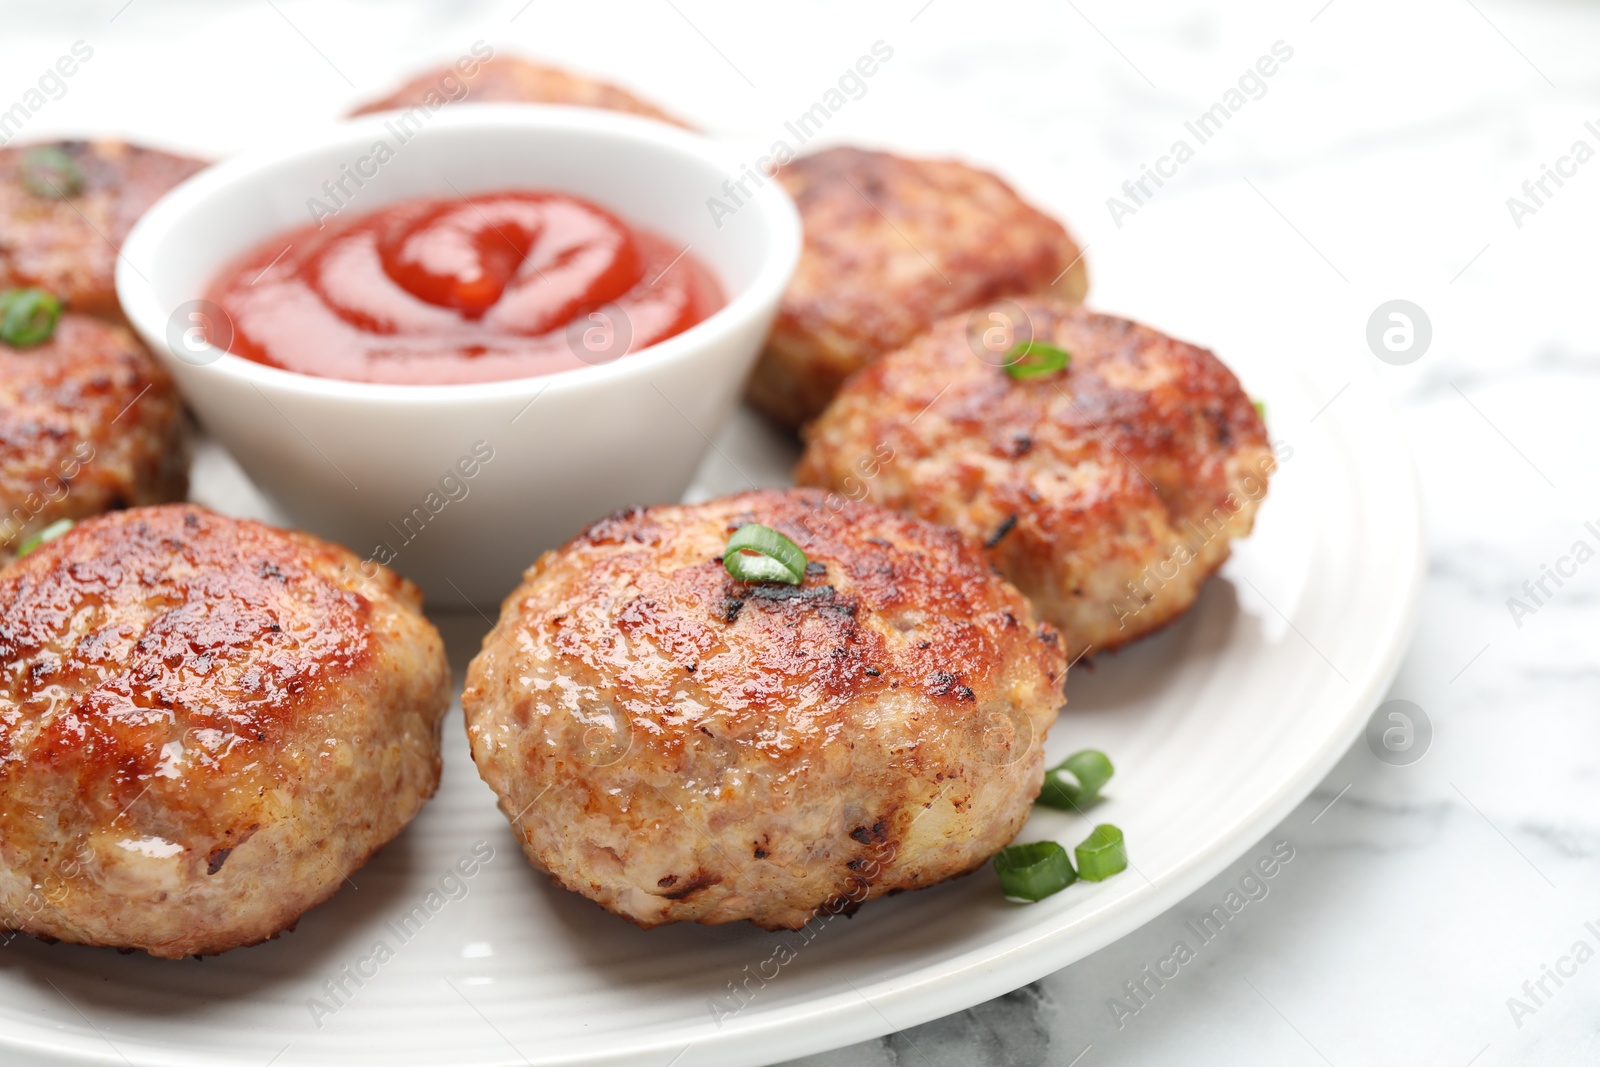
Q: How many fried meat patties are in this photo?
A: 7